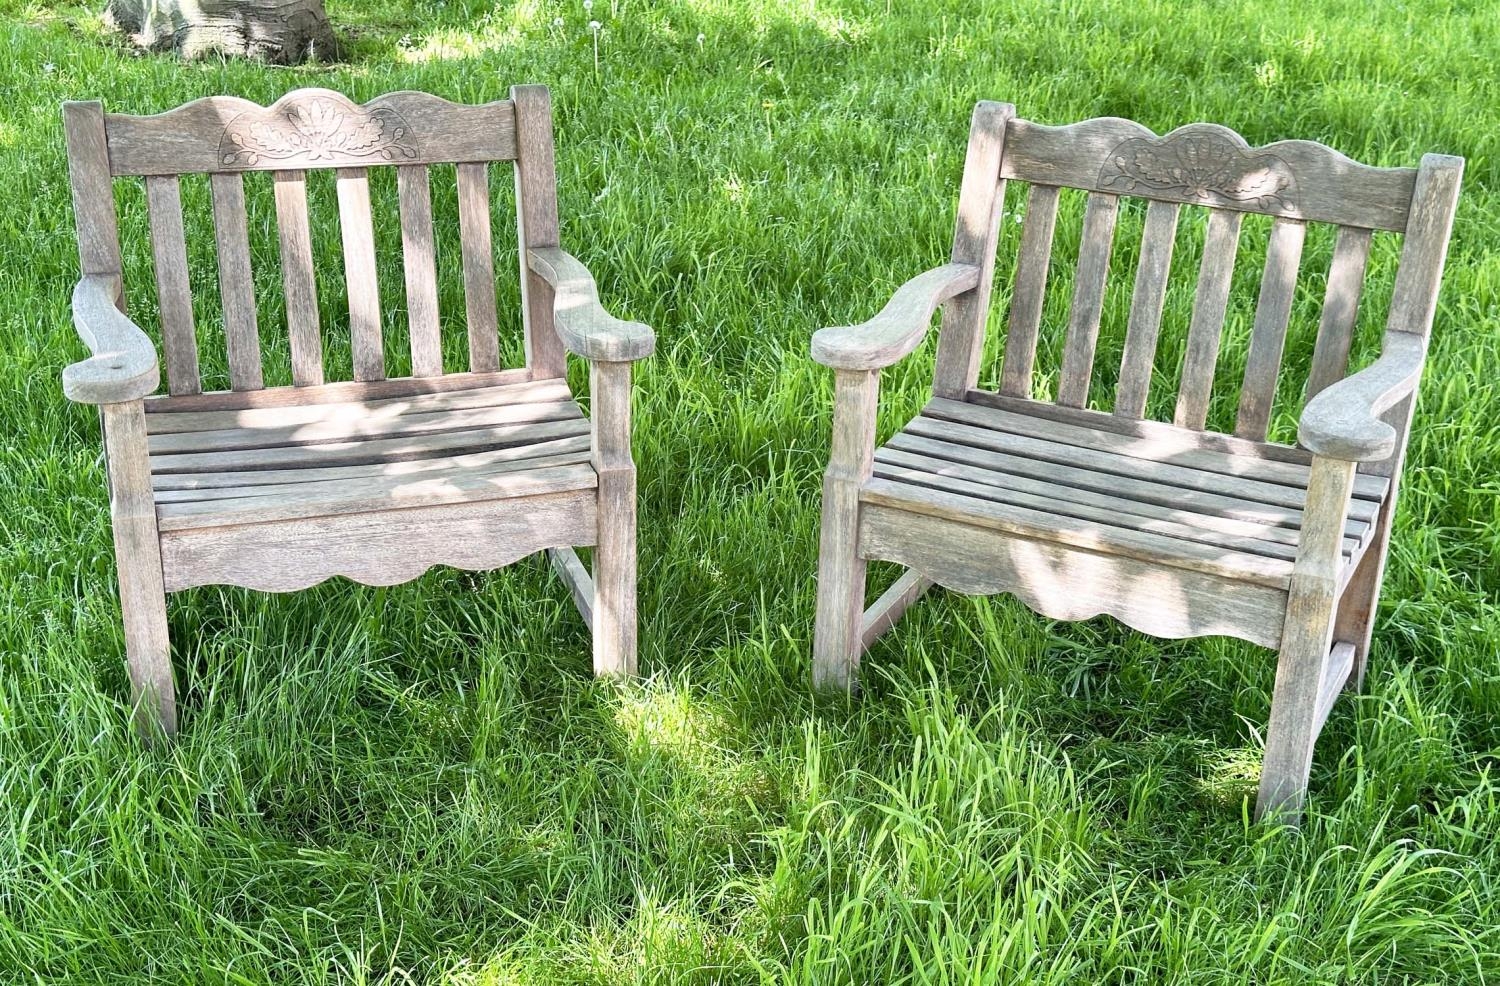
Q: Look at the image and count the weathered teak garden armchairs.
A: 2